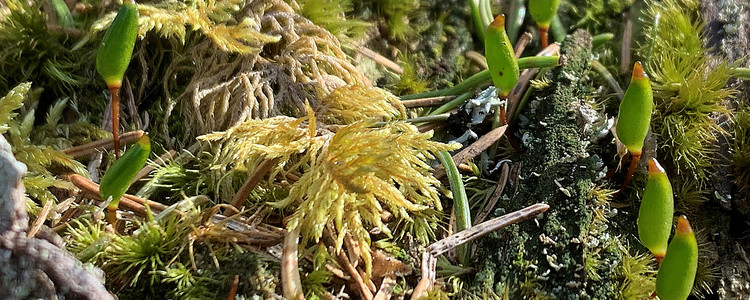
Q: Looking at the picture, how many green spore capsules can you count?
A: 7